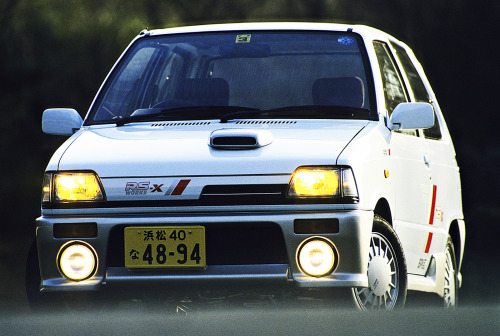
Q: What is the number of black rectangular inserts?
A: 2